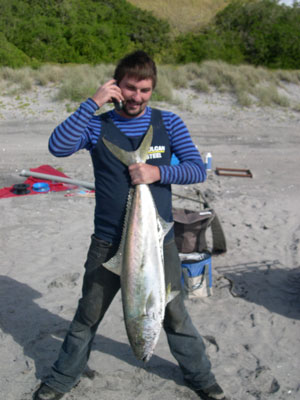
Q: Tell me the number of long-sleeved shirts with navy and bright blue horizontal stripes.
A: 1